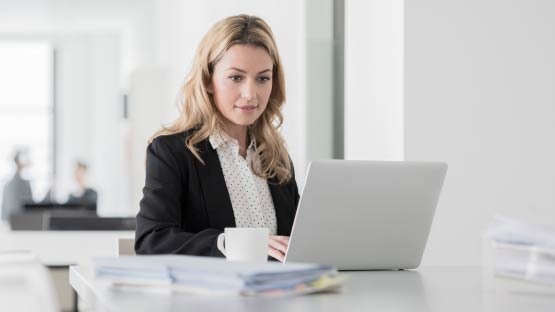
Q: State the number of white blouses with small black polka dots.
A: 1